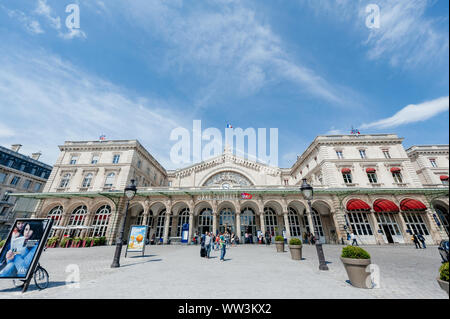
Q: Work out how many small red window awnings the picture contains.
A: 4